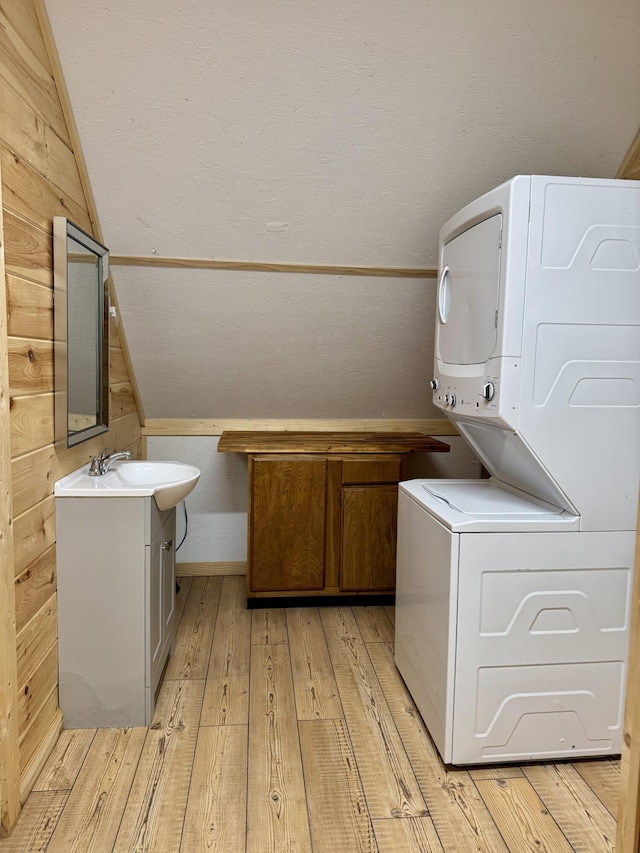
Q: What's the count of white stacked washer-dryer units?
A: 1